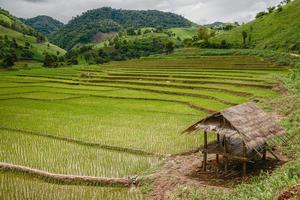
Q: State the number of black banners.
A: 0